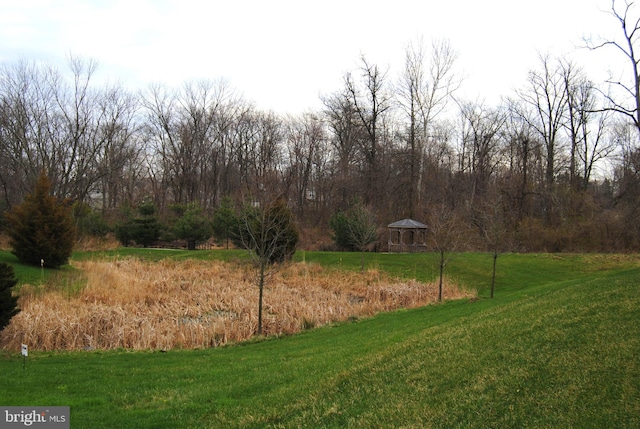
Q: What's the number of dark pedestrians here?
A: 0